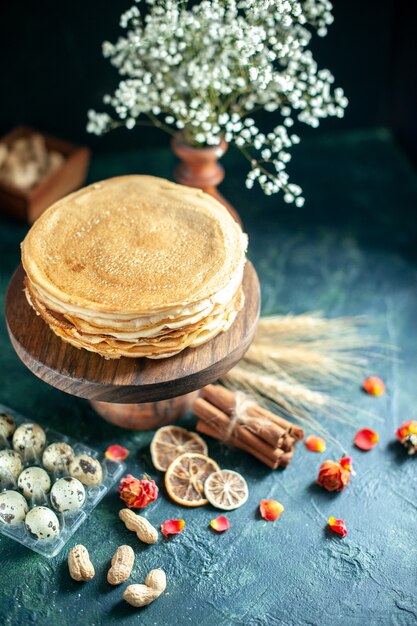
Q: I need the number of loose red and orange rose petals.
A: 8